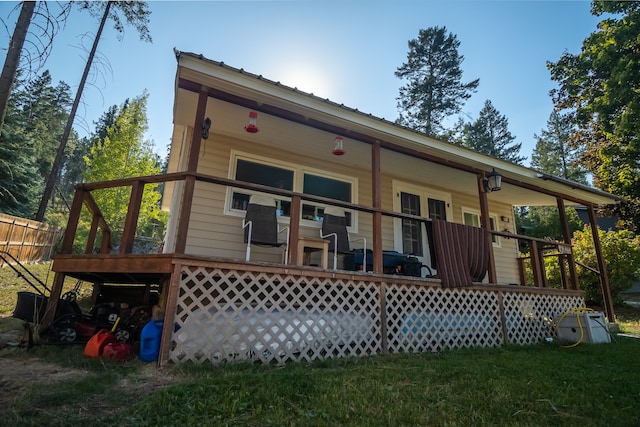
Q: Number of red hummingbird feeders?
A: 2